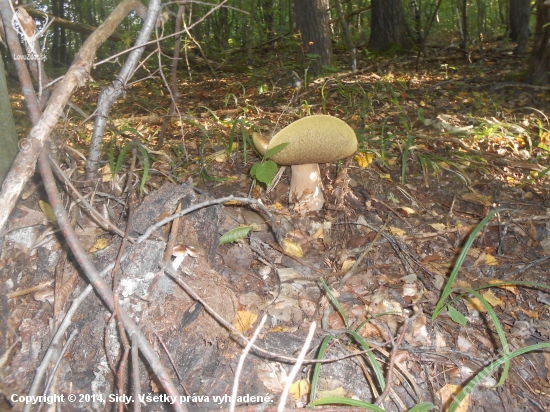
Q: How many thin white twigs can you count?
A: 2